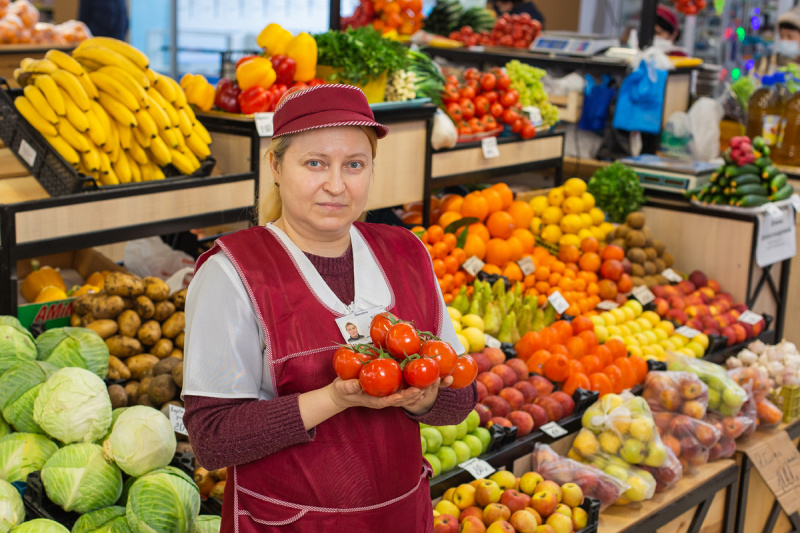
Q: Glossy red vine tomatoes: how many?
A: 7